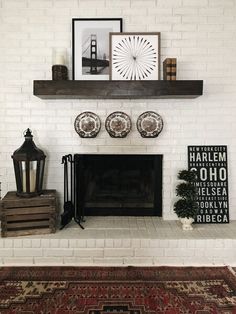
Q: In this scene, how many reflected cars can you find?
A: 0